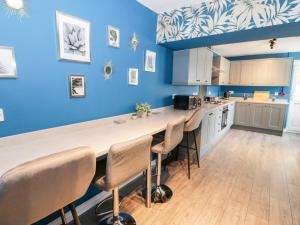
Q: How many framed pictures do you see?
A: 6